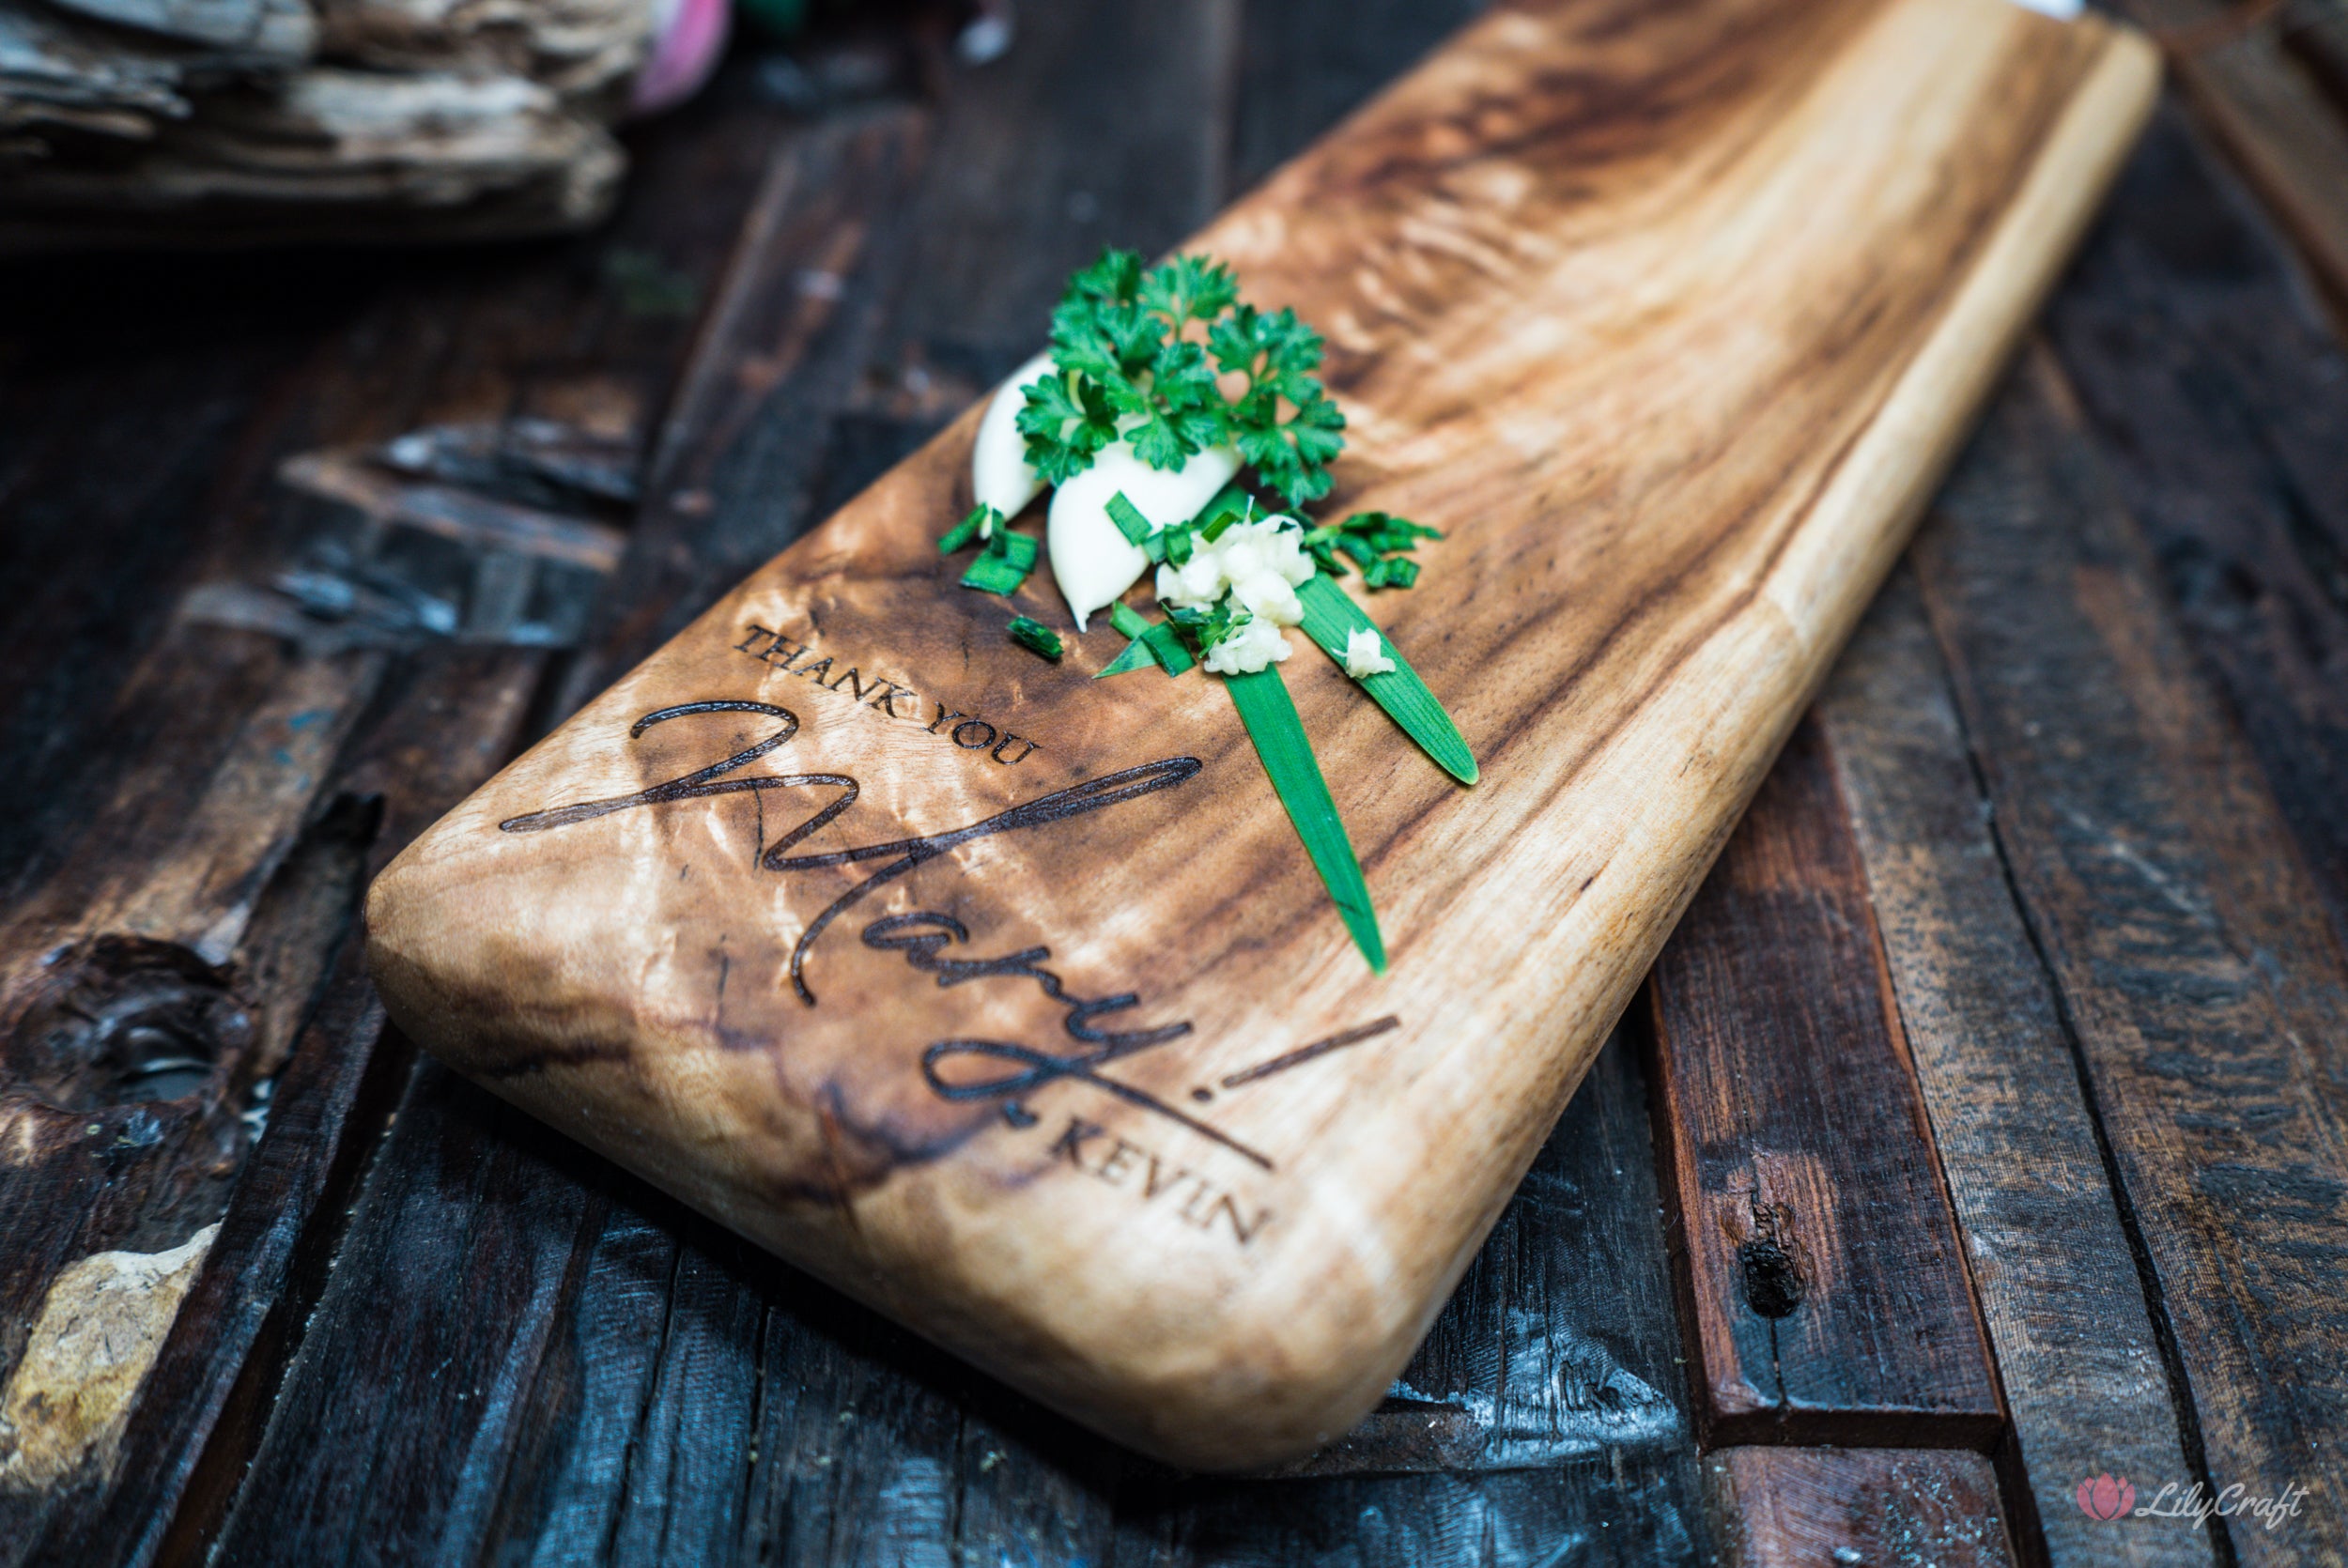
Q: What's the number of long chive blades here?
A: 2